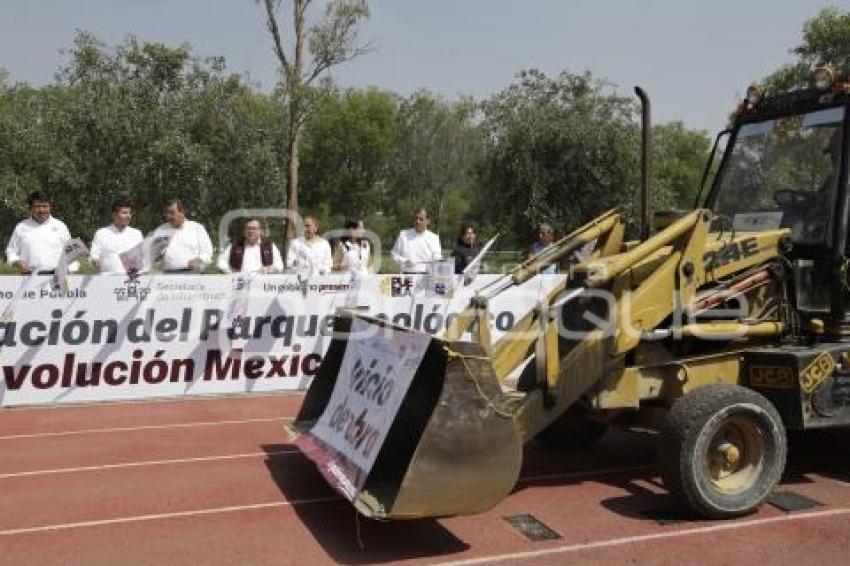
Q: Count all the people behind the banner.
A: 9